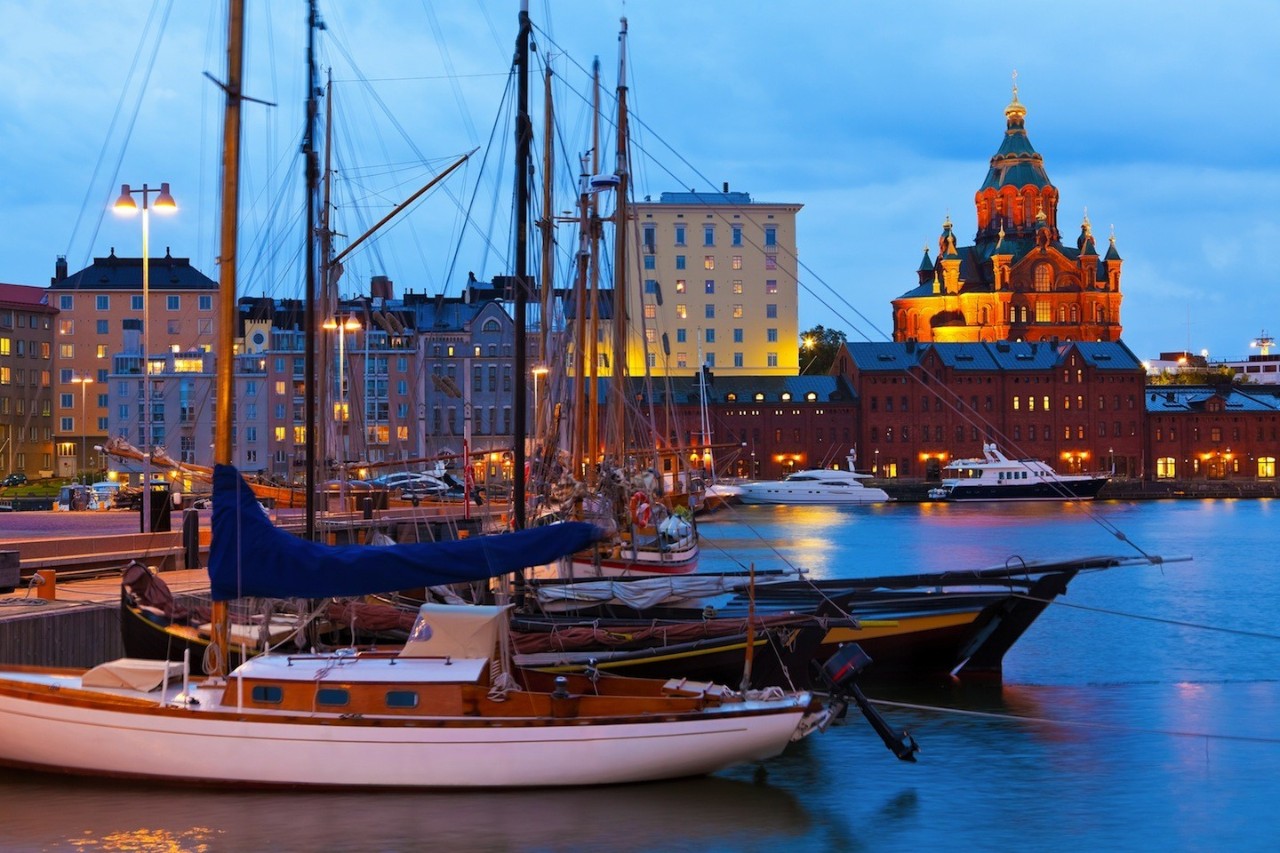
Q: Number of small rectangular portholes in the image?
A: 3